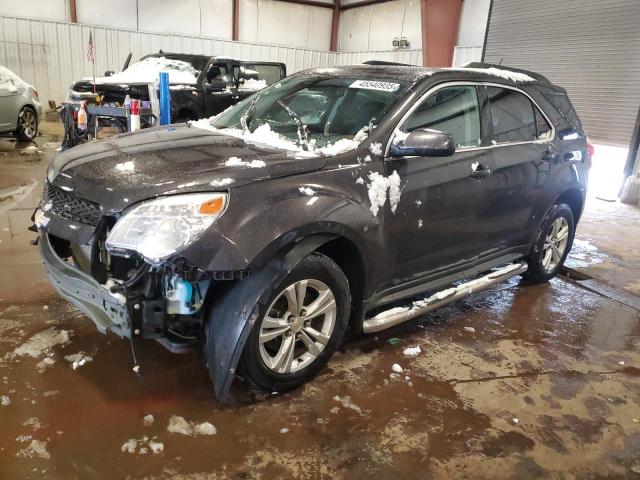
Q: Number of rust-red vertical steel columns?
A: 4